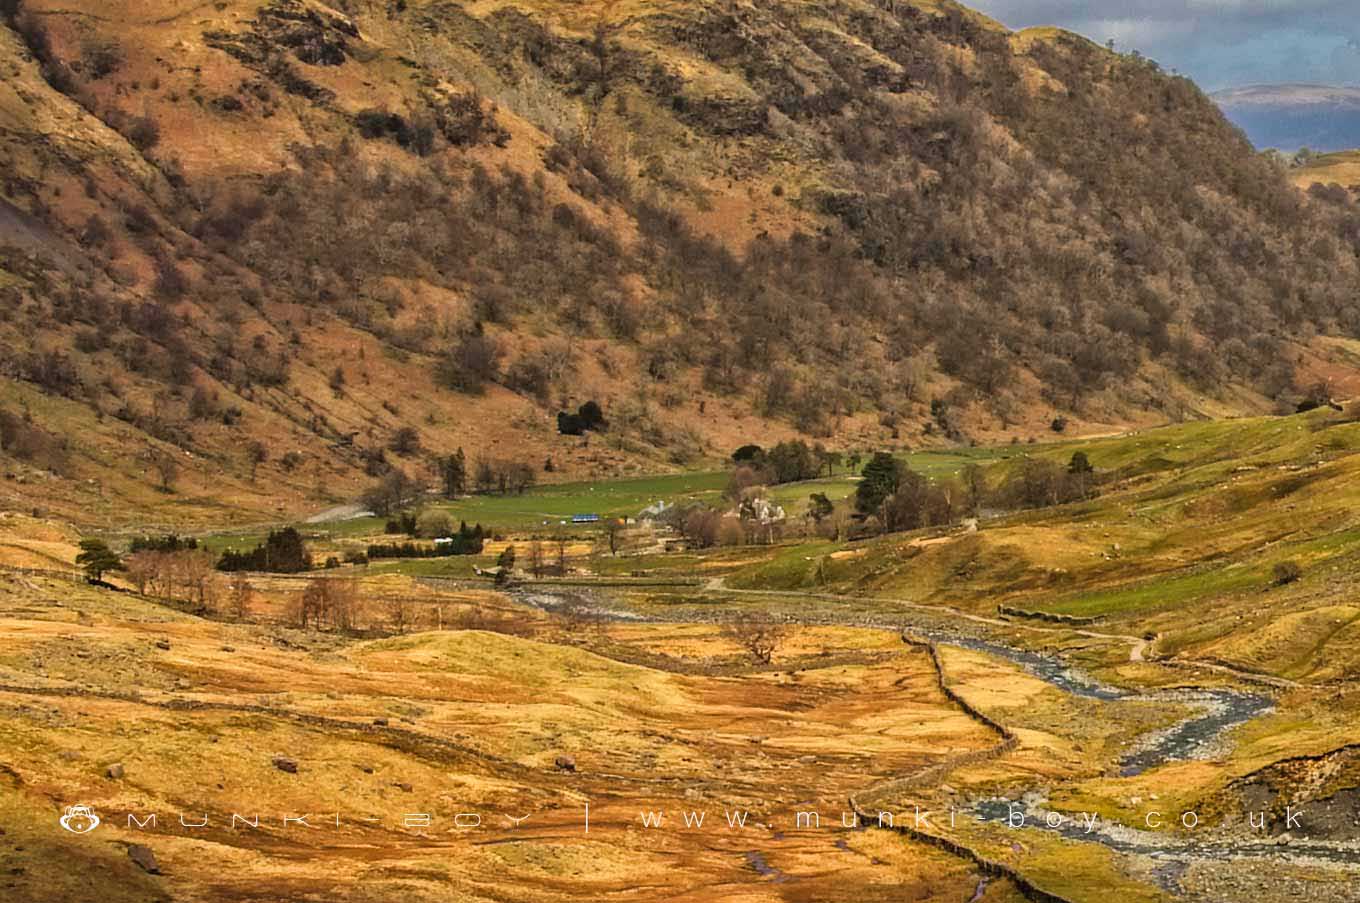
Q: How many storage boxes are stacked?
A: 0